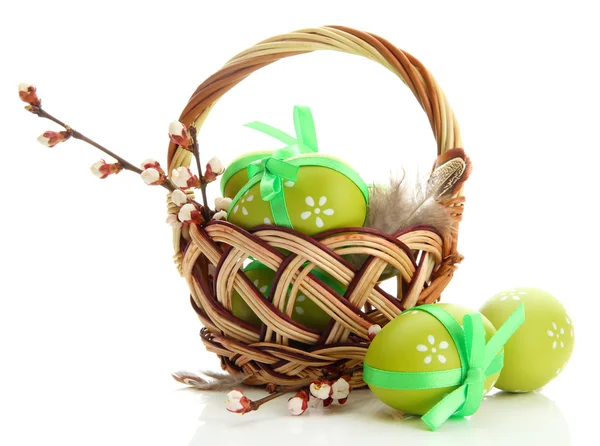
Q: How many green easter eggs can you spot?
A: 5